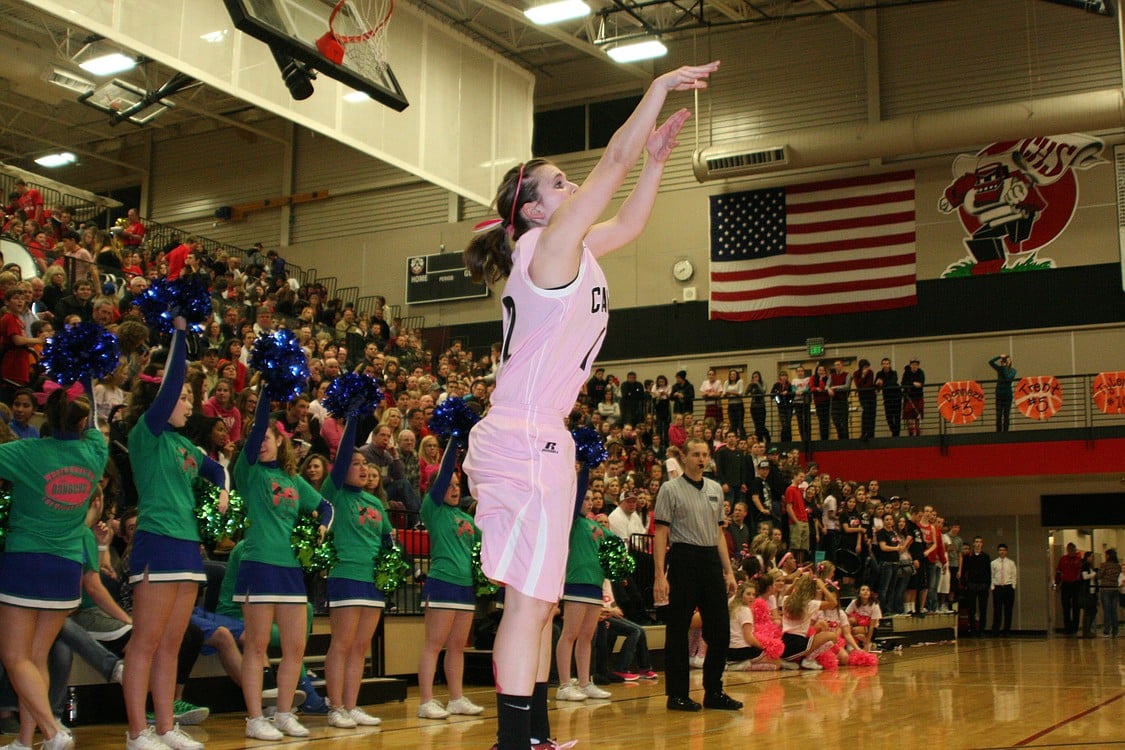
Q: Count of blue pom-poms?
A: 6